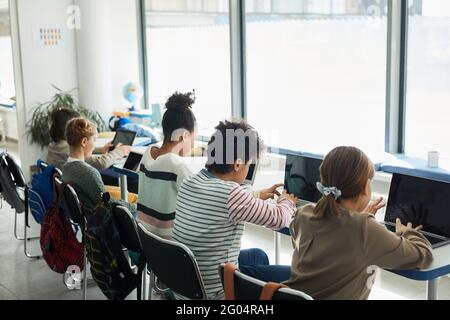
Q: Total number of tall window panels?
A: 3